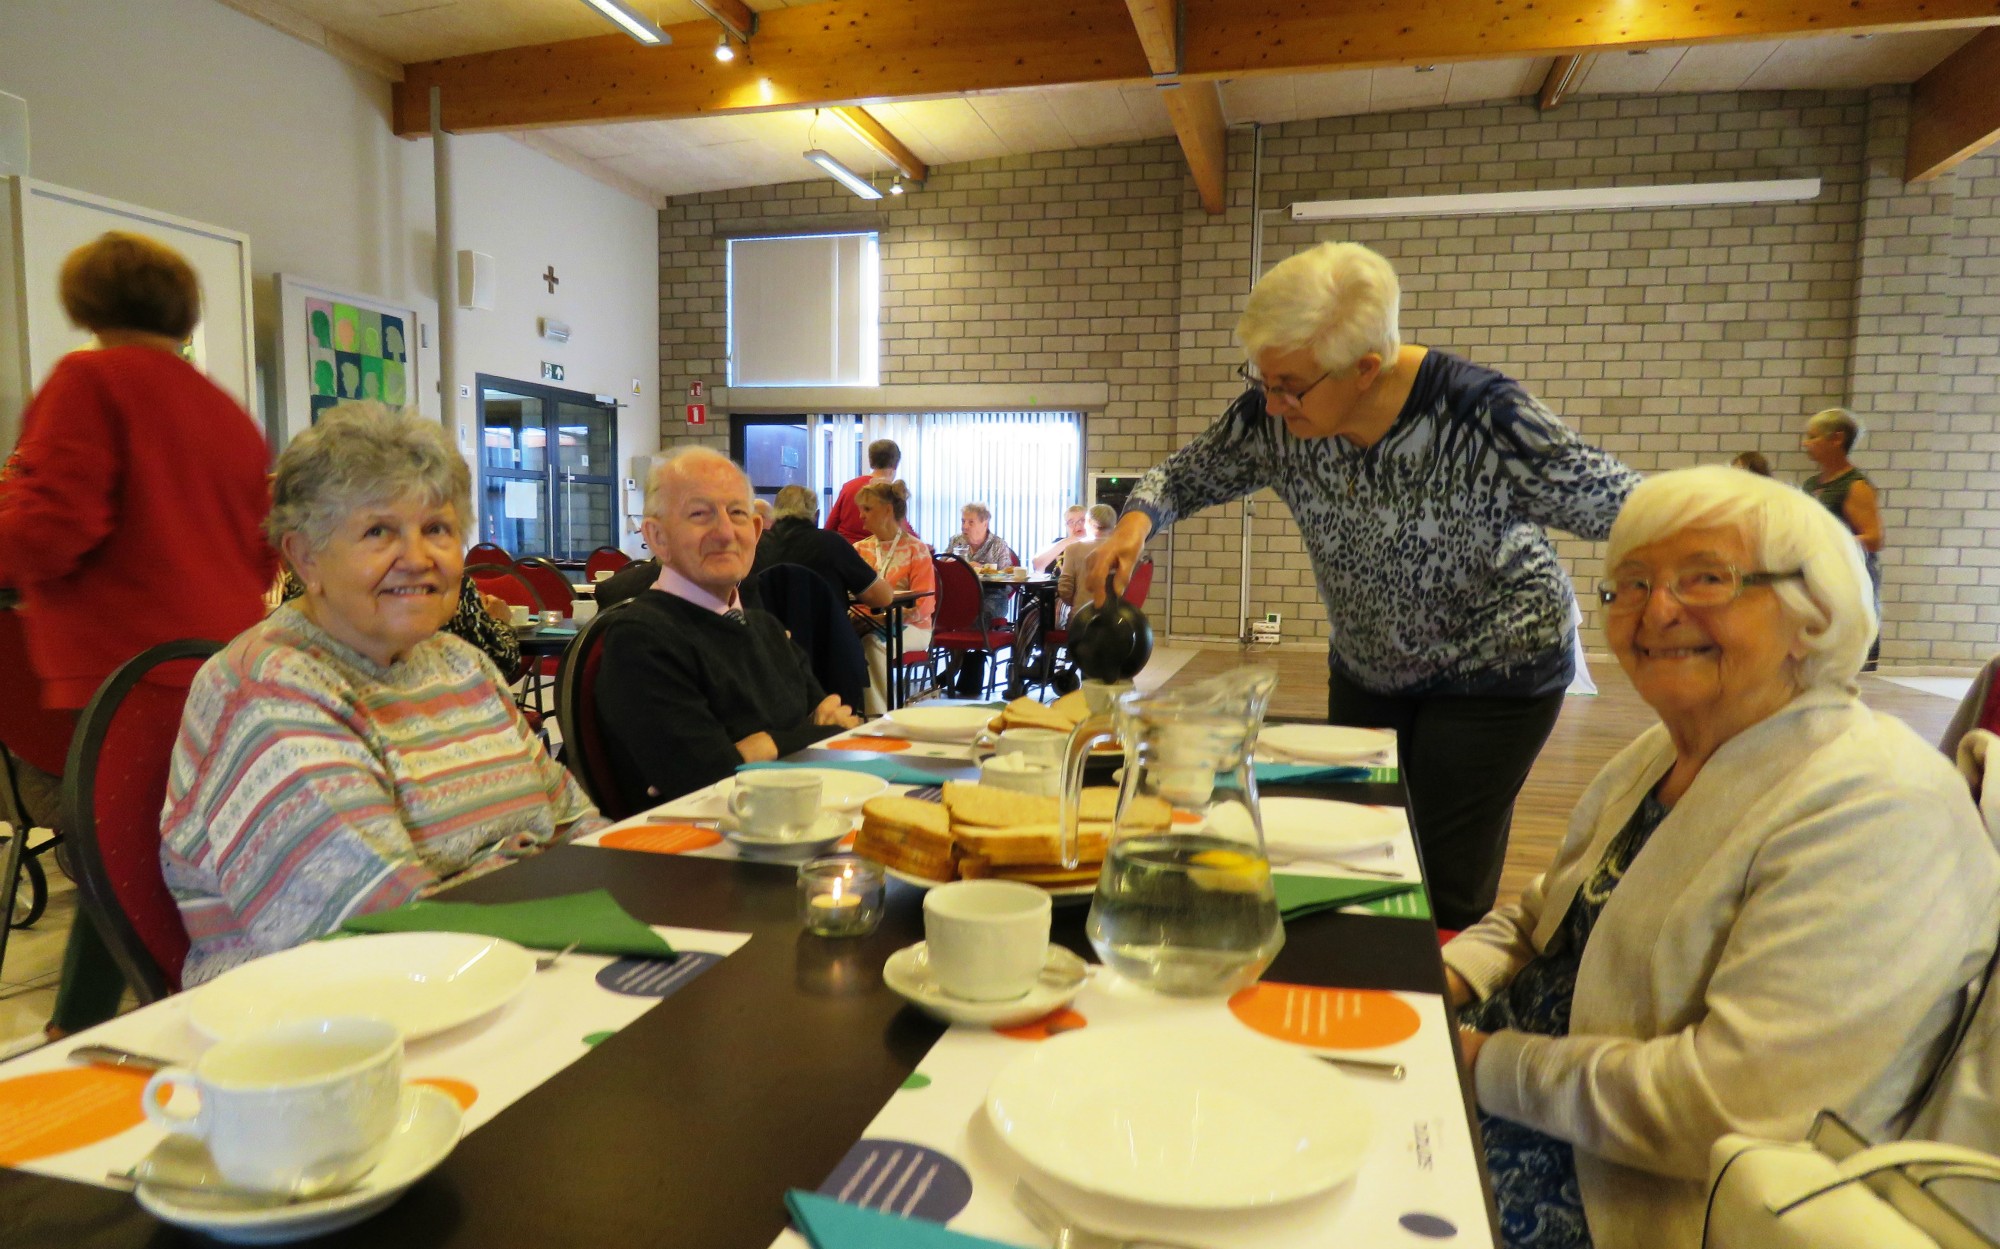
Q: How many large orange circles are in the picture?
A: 4